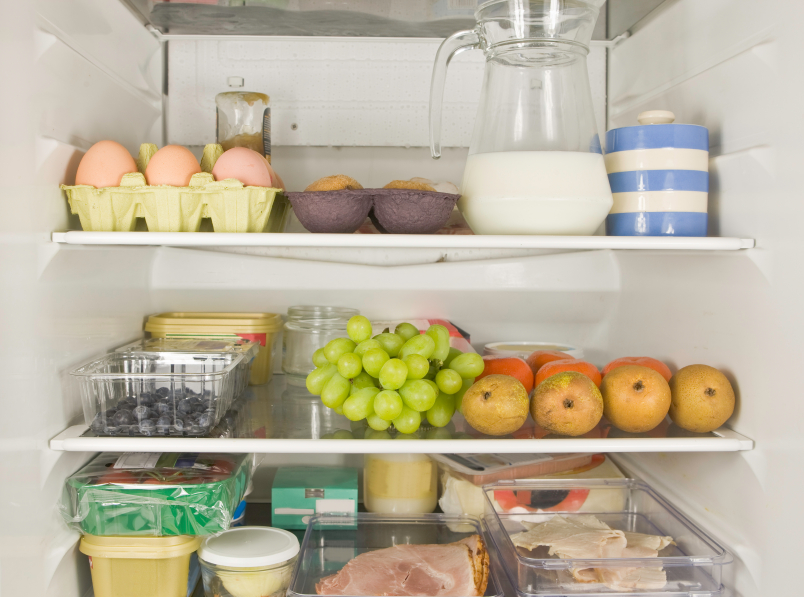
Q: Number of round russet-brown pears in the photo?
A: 4